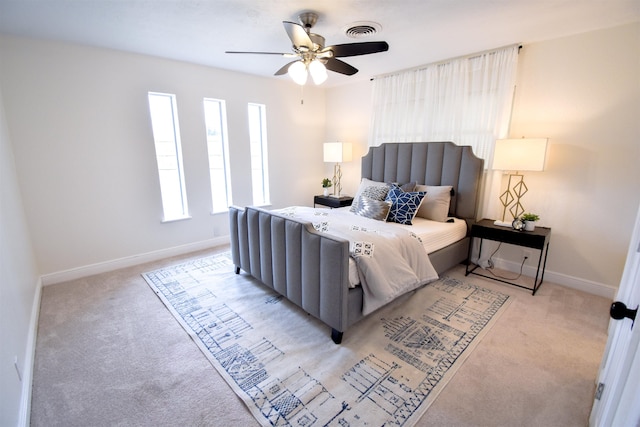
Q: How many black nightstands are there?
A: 2